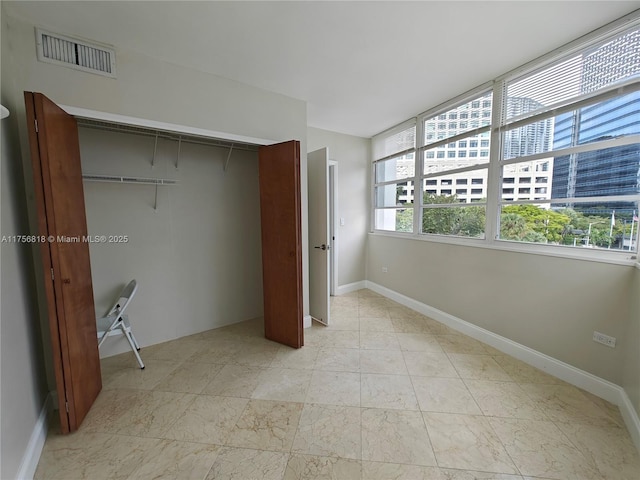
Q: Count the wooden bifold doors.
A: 2